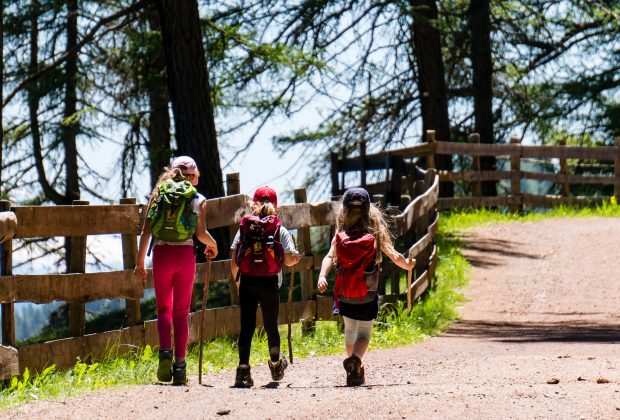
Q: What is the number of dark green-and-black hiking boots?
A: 2